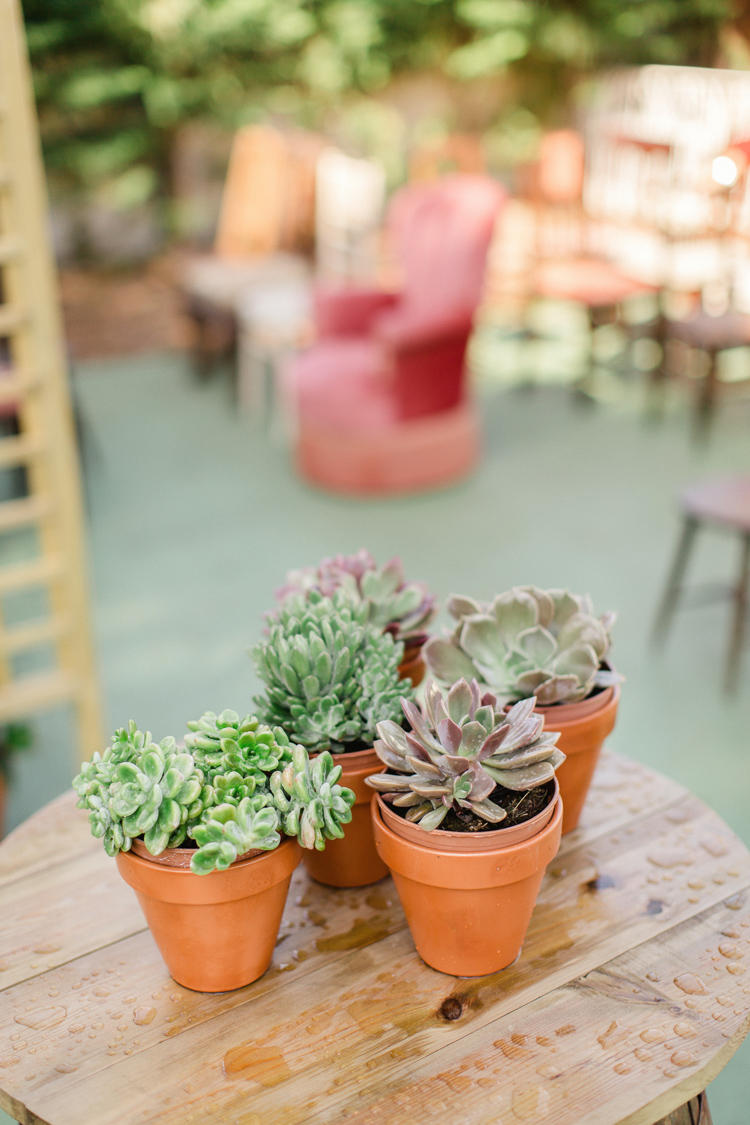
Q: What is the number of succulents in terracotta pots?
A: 5